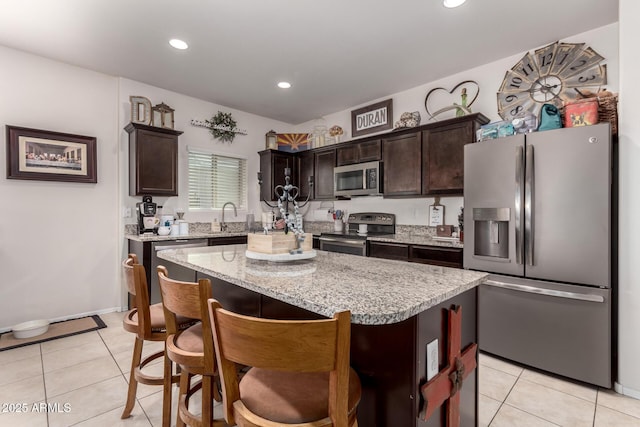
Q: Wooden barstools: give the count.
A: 3